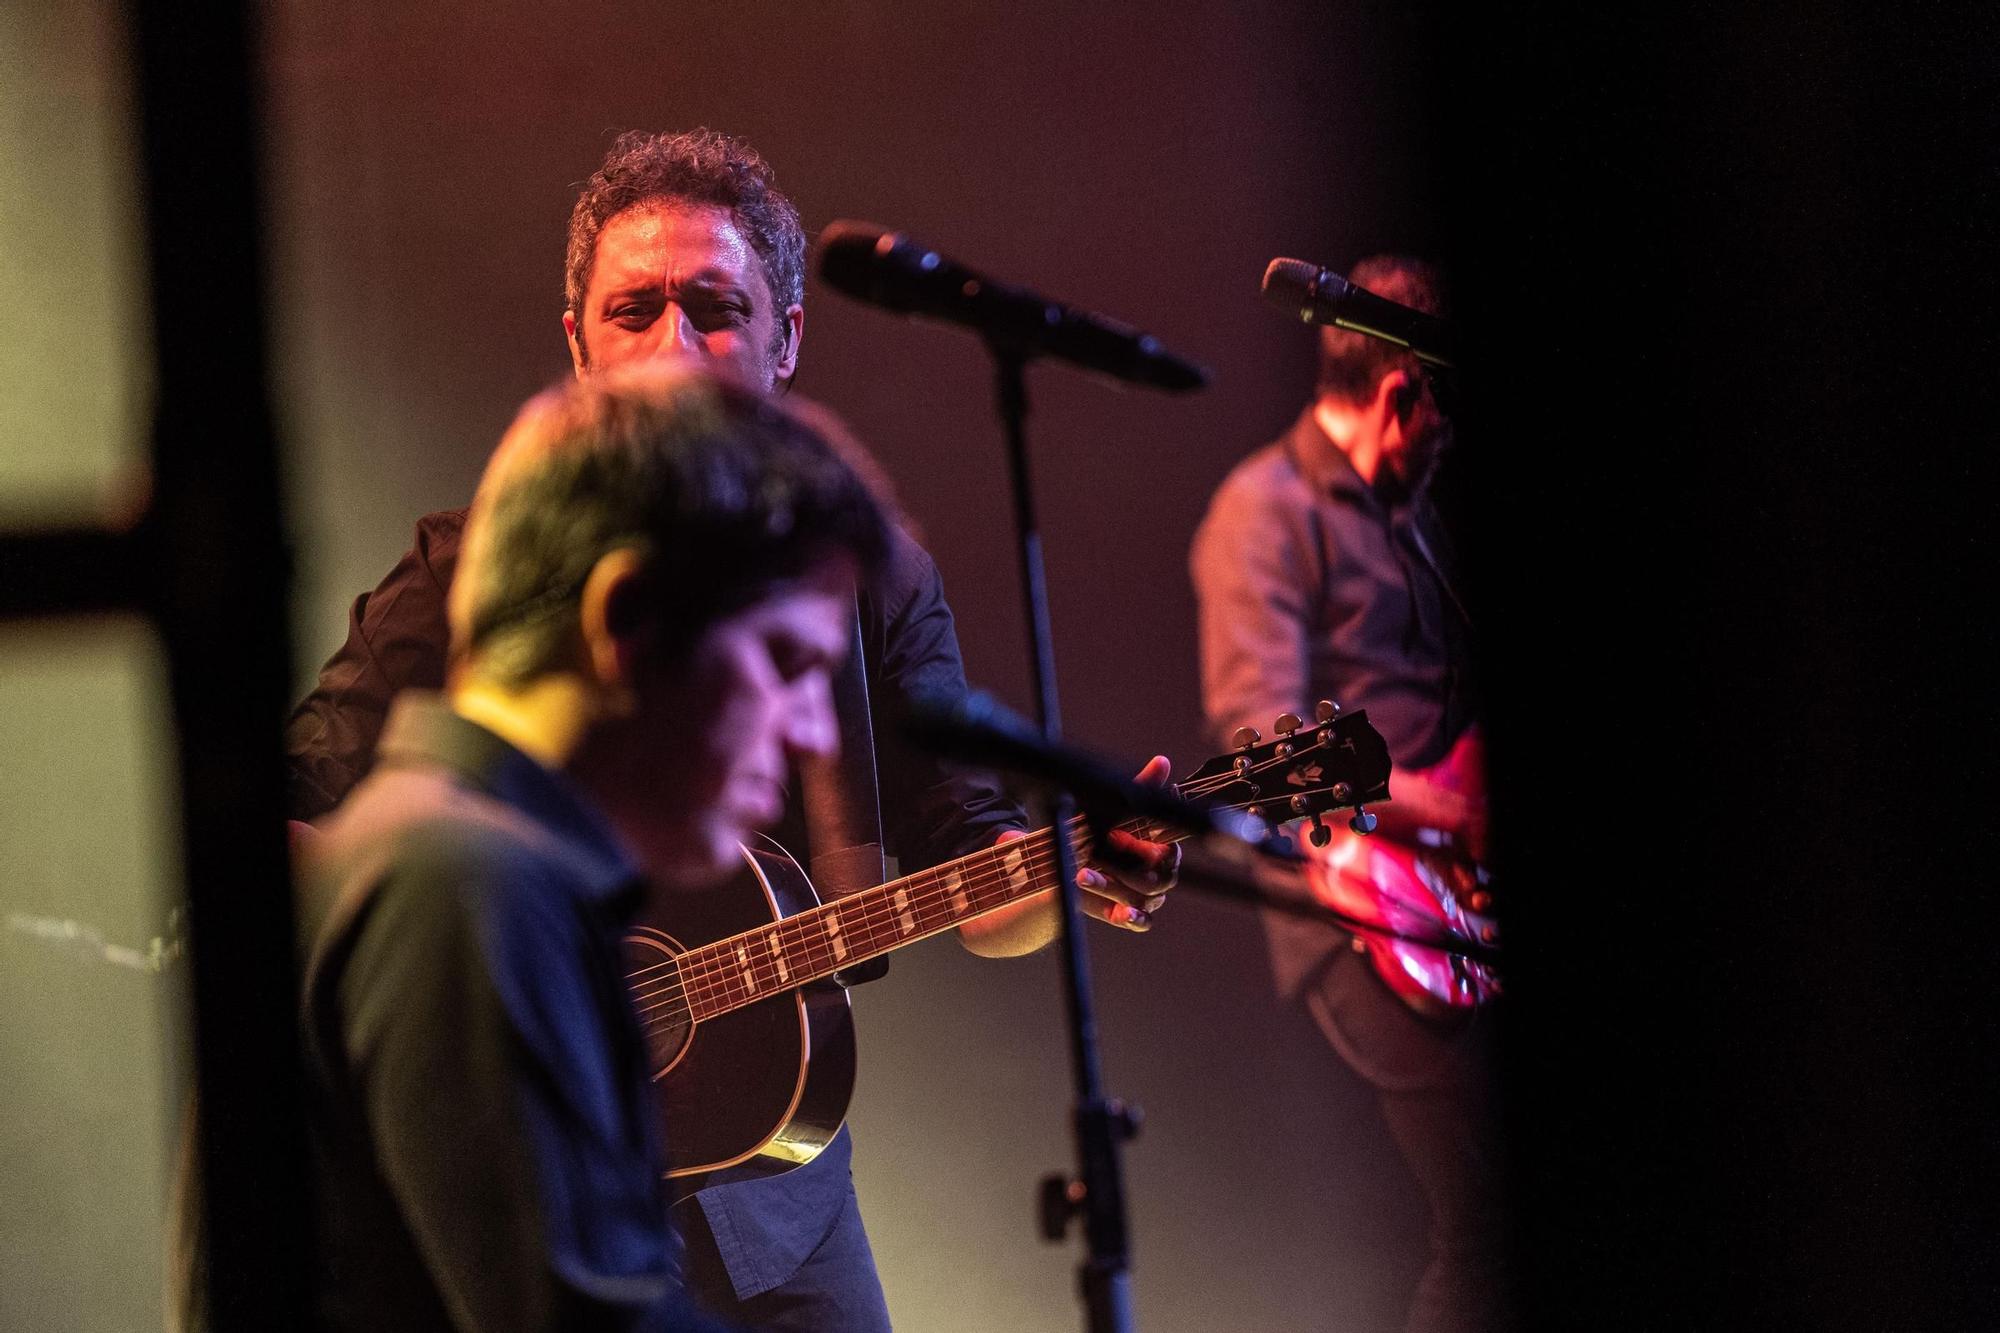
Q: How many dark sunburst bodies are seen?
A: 1